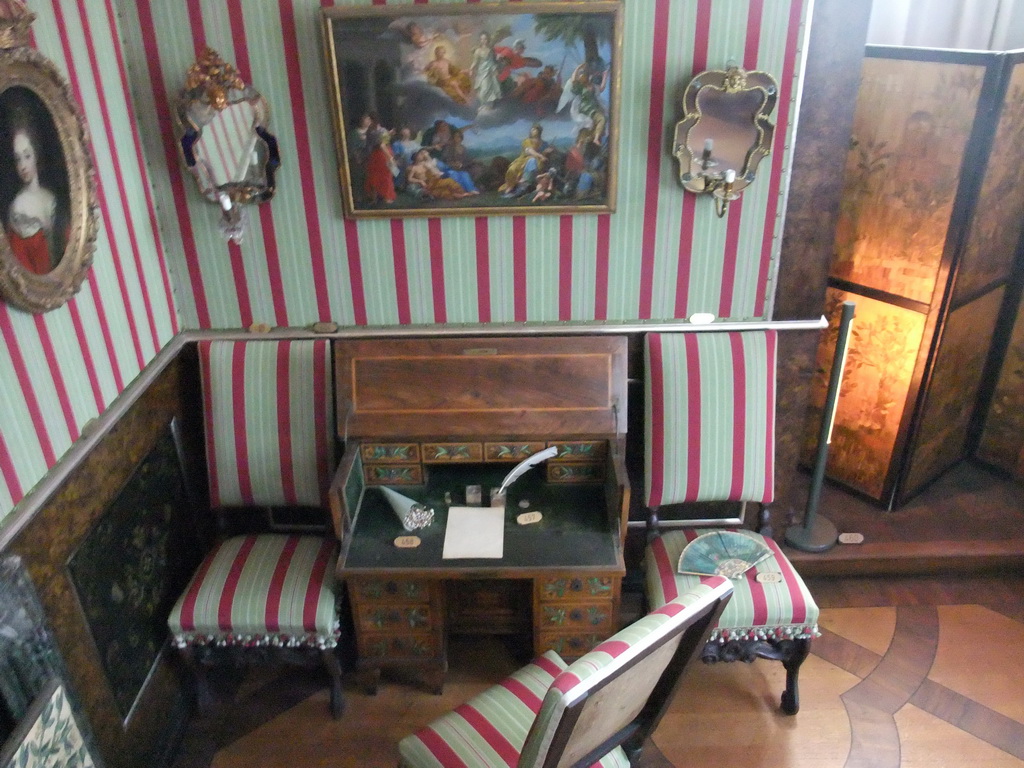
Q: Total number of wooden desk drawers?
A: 12